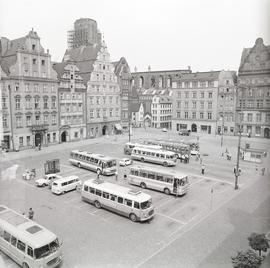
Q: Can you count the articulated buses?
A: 0